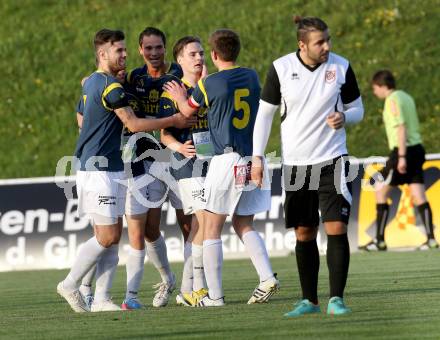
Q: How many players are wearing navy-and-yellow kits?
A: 4